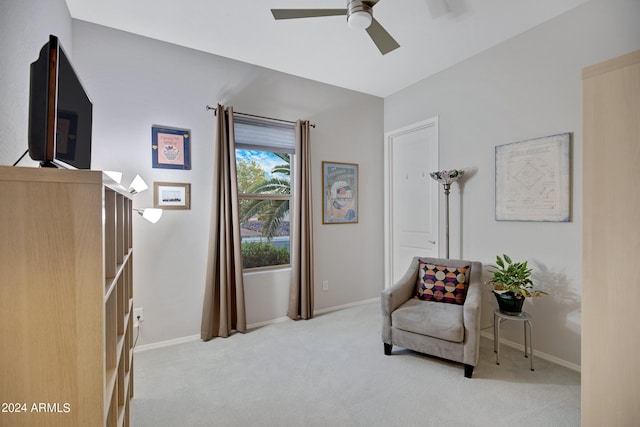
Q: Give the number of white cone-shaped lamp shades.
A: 3